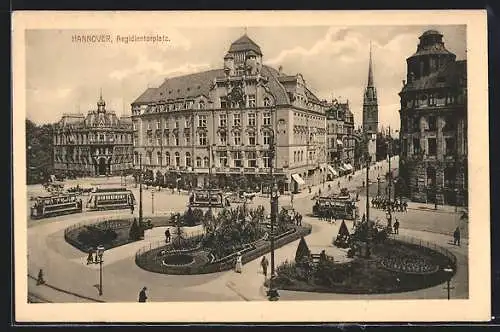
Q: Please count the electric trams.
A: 4